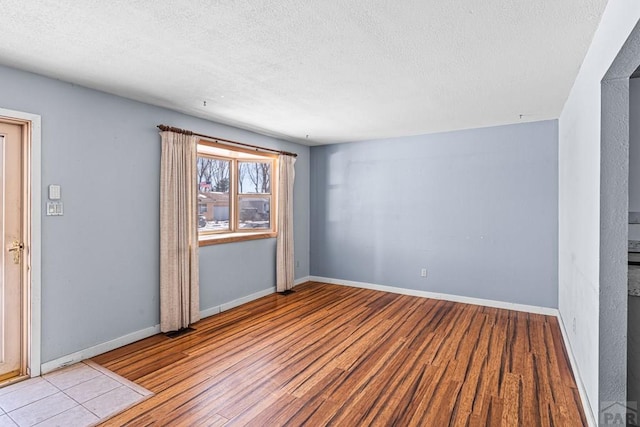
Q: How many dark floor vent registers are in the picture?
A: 2